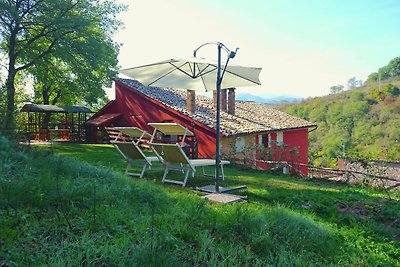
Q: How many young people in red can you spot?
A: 0